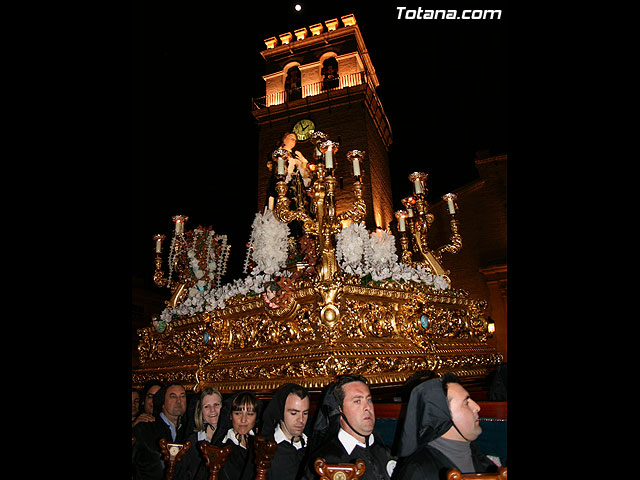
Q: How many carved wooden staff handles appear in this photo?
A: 5